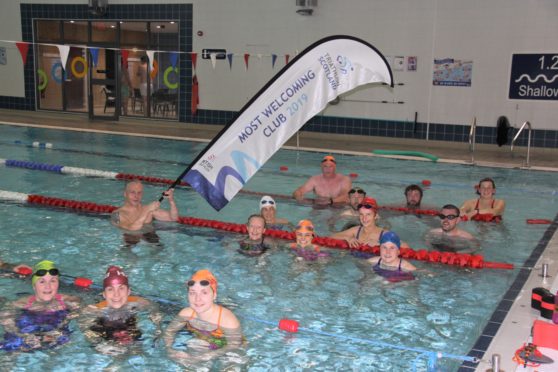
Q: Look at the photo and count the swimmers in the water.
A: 14